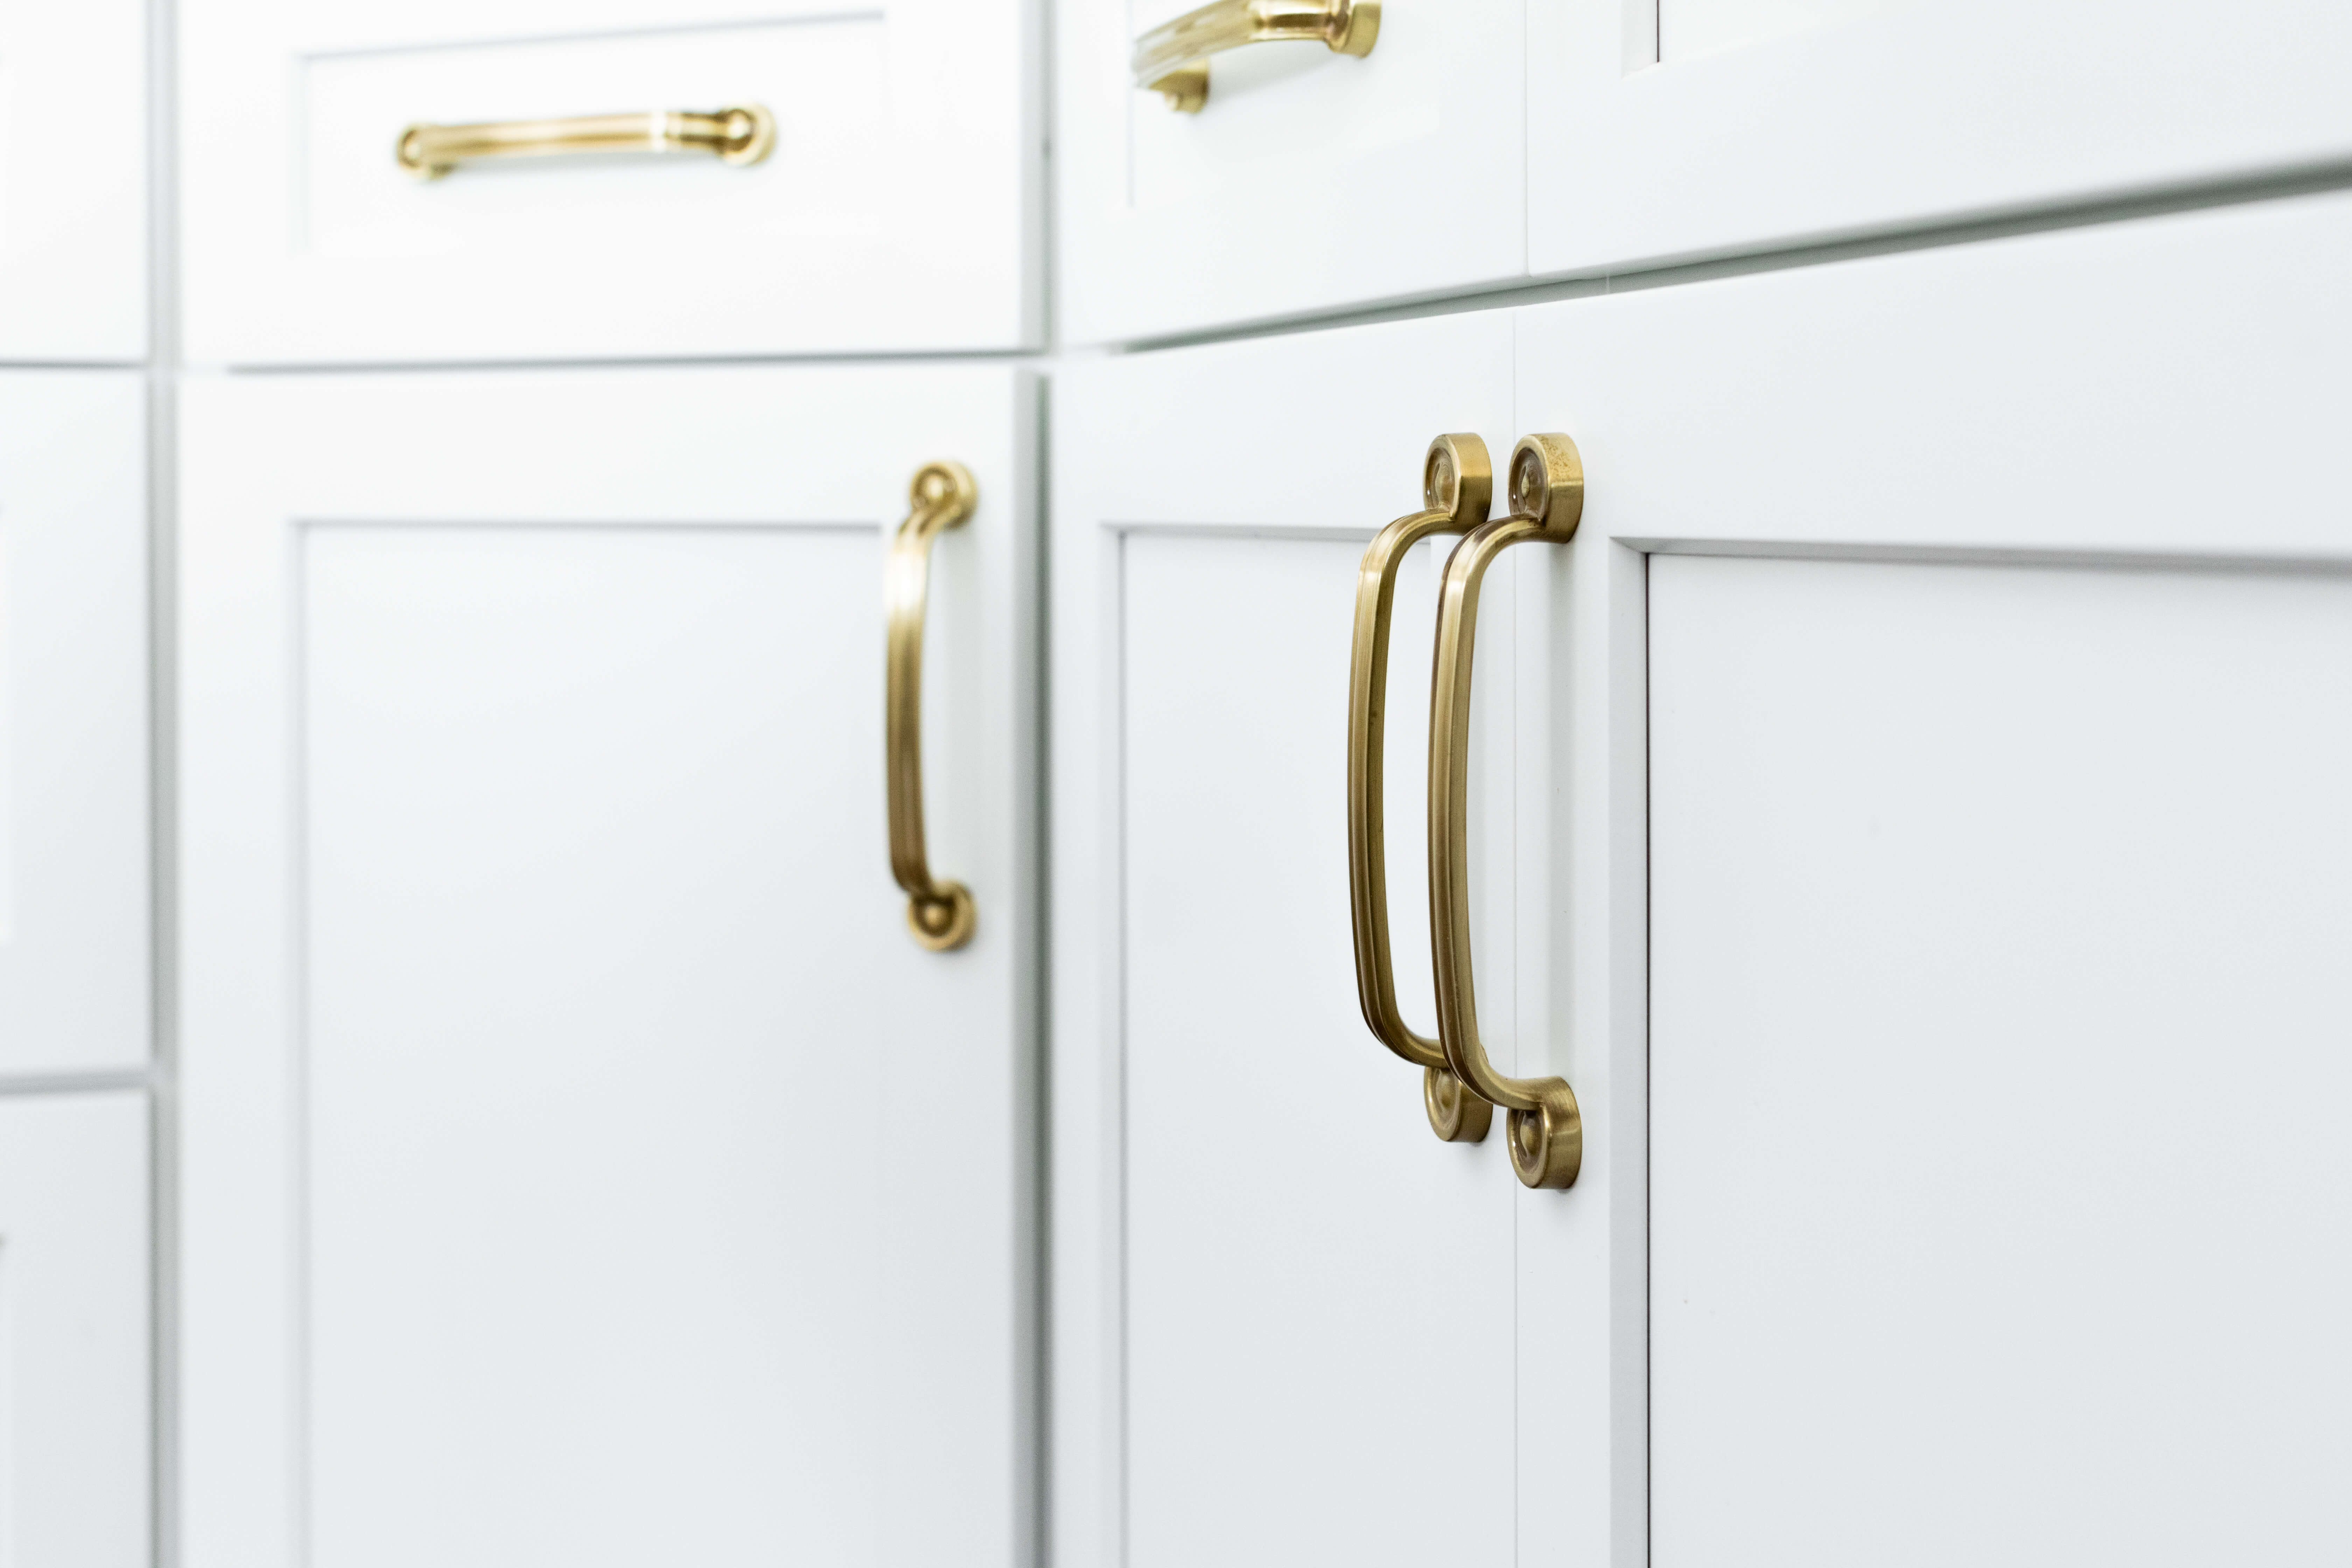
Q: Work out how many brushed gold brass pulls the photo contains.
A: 5